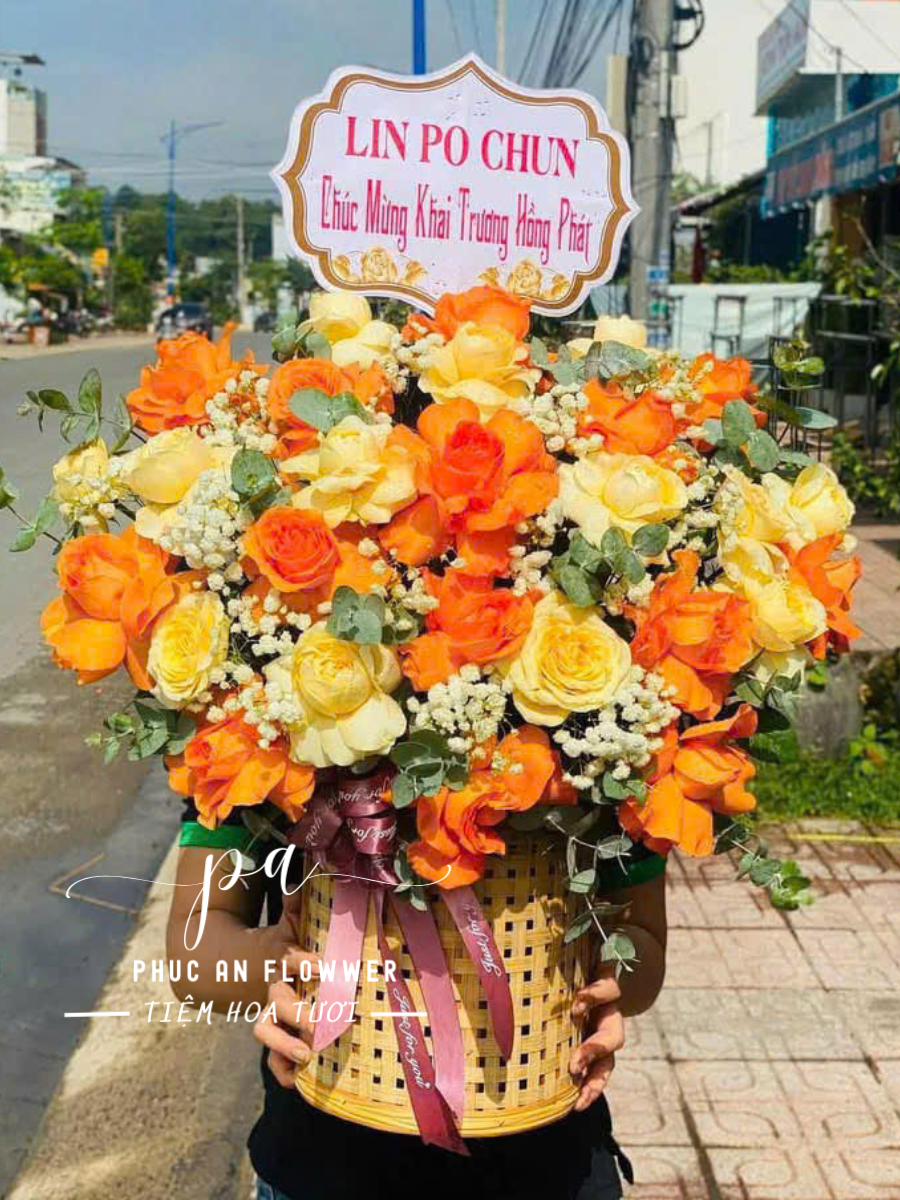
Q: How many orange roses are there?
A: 14